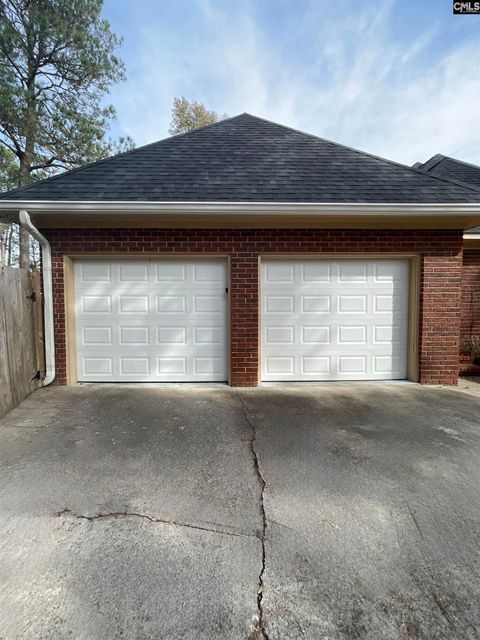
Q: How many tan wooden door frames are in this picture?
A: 2